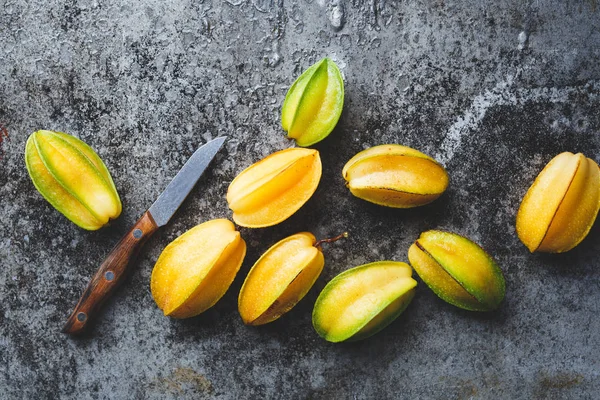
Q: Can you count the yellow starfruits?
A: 5